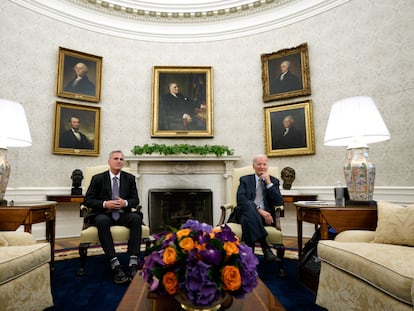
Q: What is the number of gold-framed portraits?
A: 5